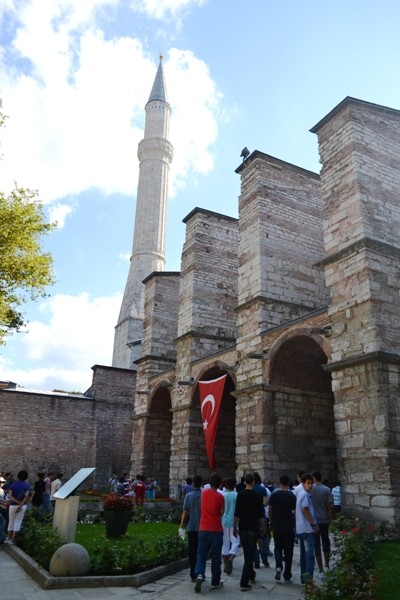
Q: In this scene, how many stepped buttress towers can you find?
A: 4